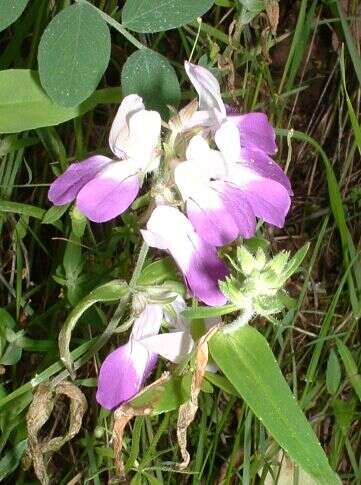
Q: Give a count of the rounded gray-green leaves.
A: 4